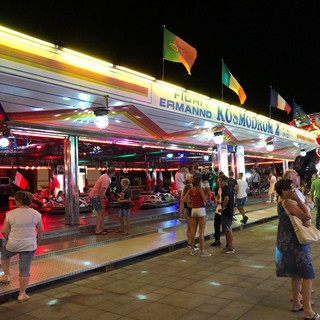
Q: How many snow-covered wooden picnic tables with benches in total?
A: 0